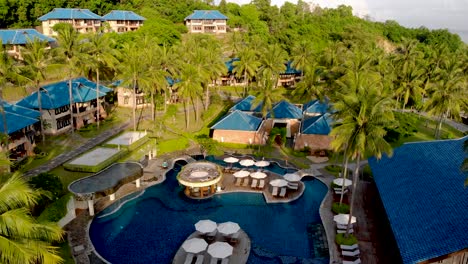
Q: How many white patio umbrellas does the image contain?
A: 13